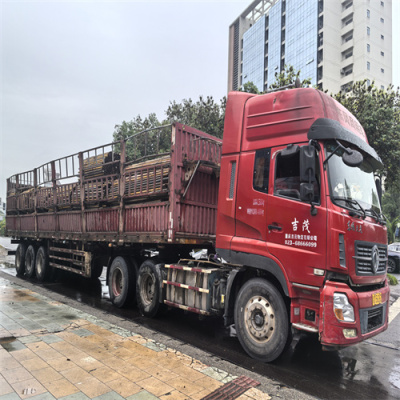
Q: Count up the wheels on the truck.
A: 6